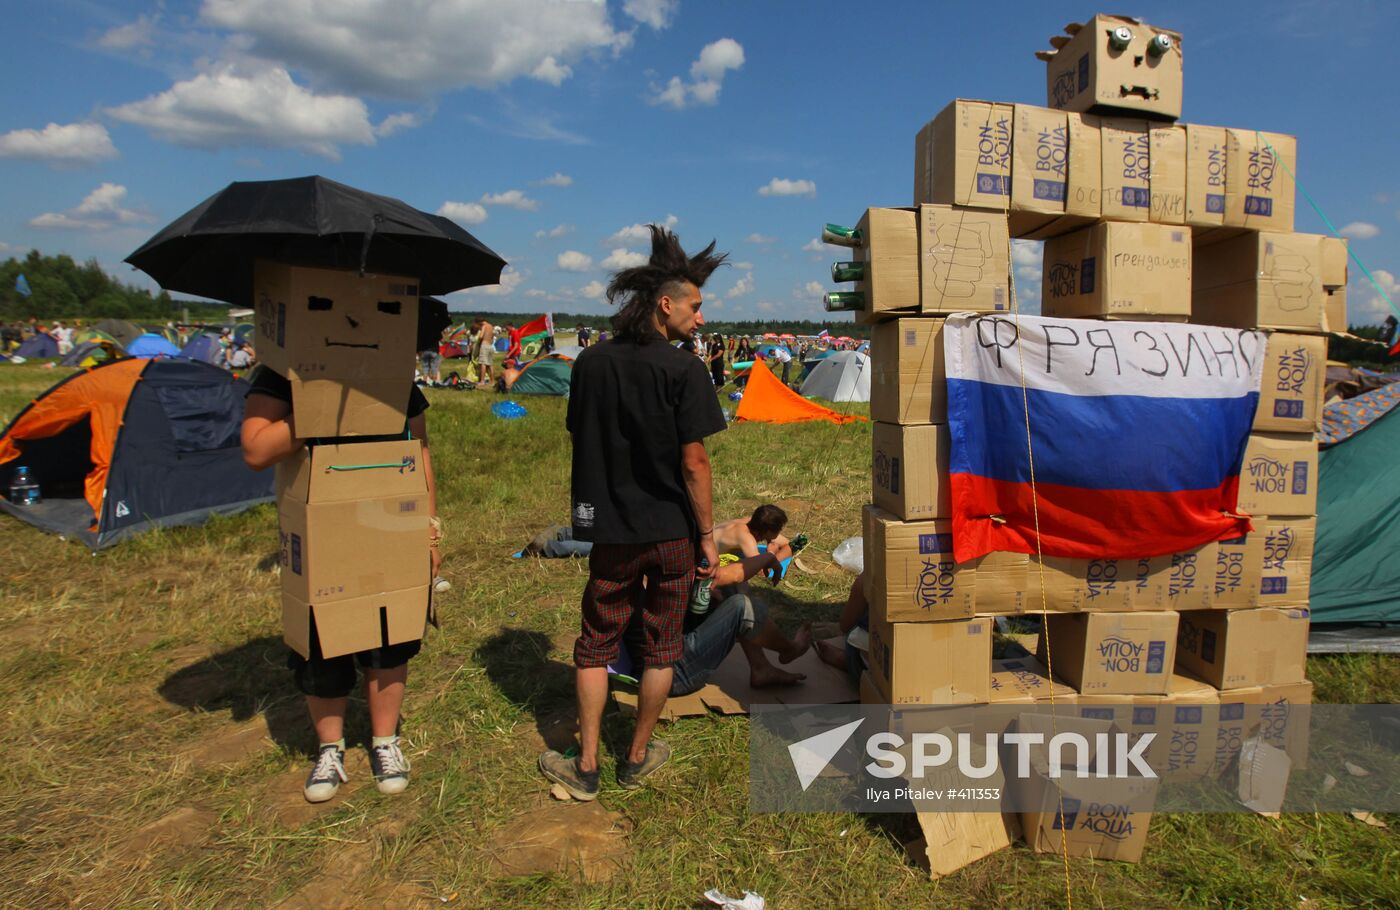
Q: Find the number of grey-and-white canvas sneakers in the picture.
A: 2